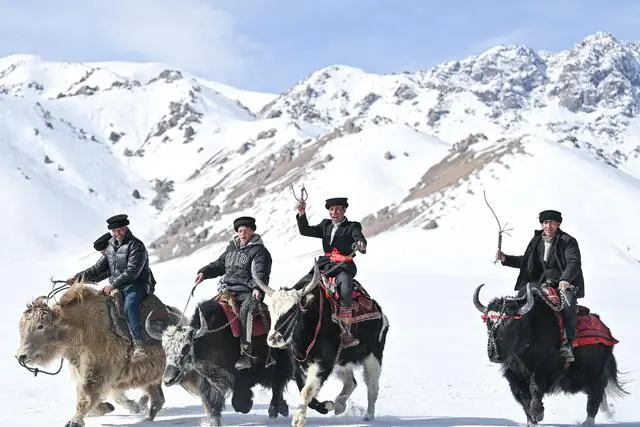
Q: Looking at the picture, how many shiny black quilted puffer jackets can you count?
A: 1